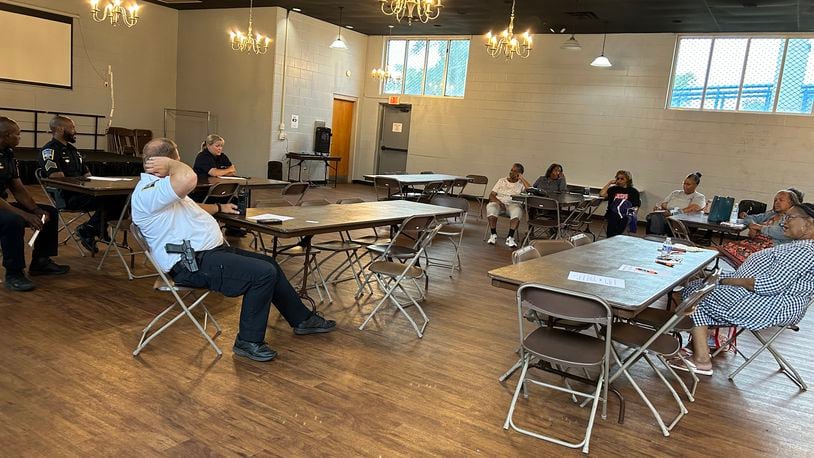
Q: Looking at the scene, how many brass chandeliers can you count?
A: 5